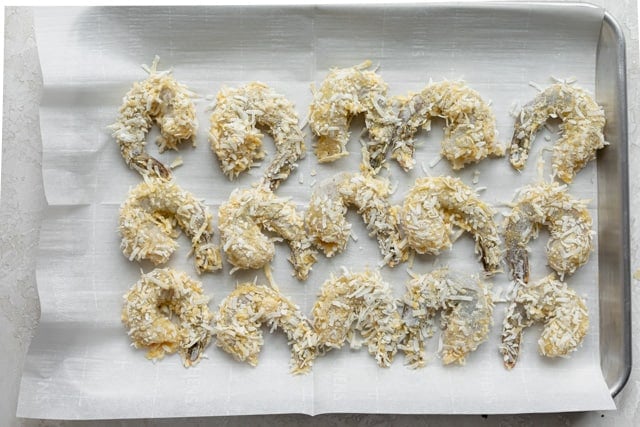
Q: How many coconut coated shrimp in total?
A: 15